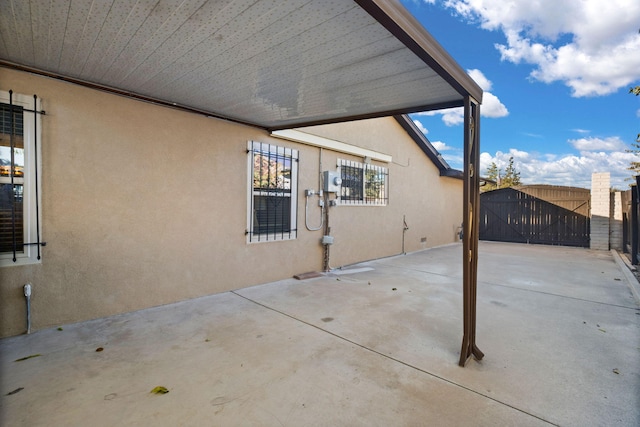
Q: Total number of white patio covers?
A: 1